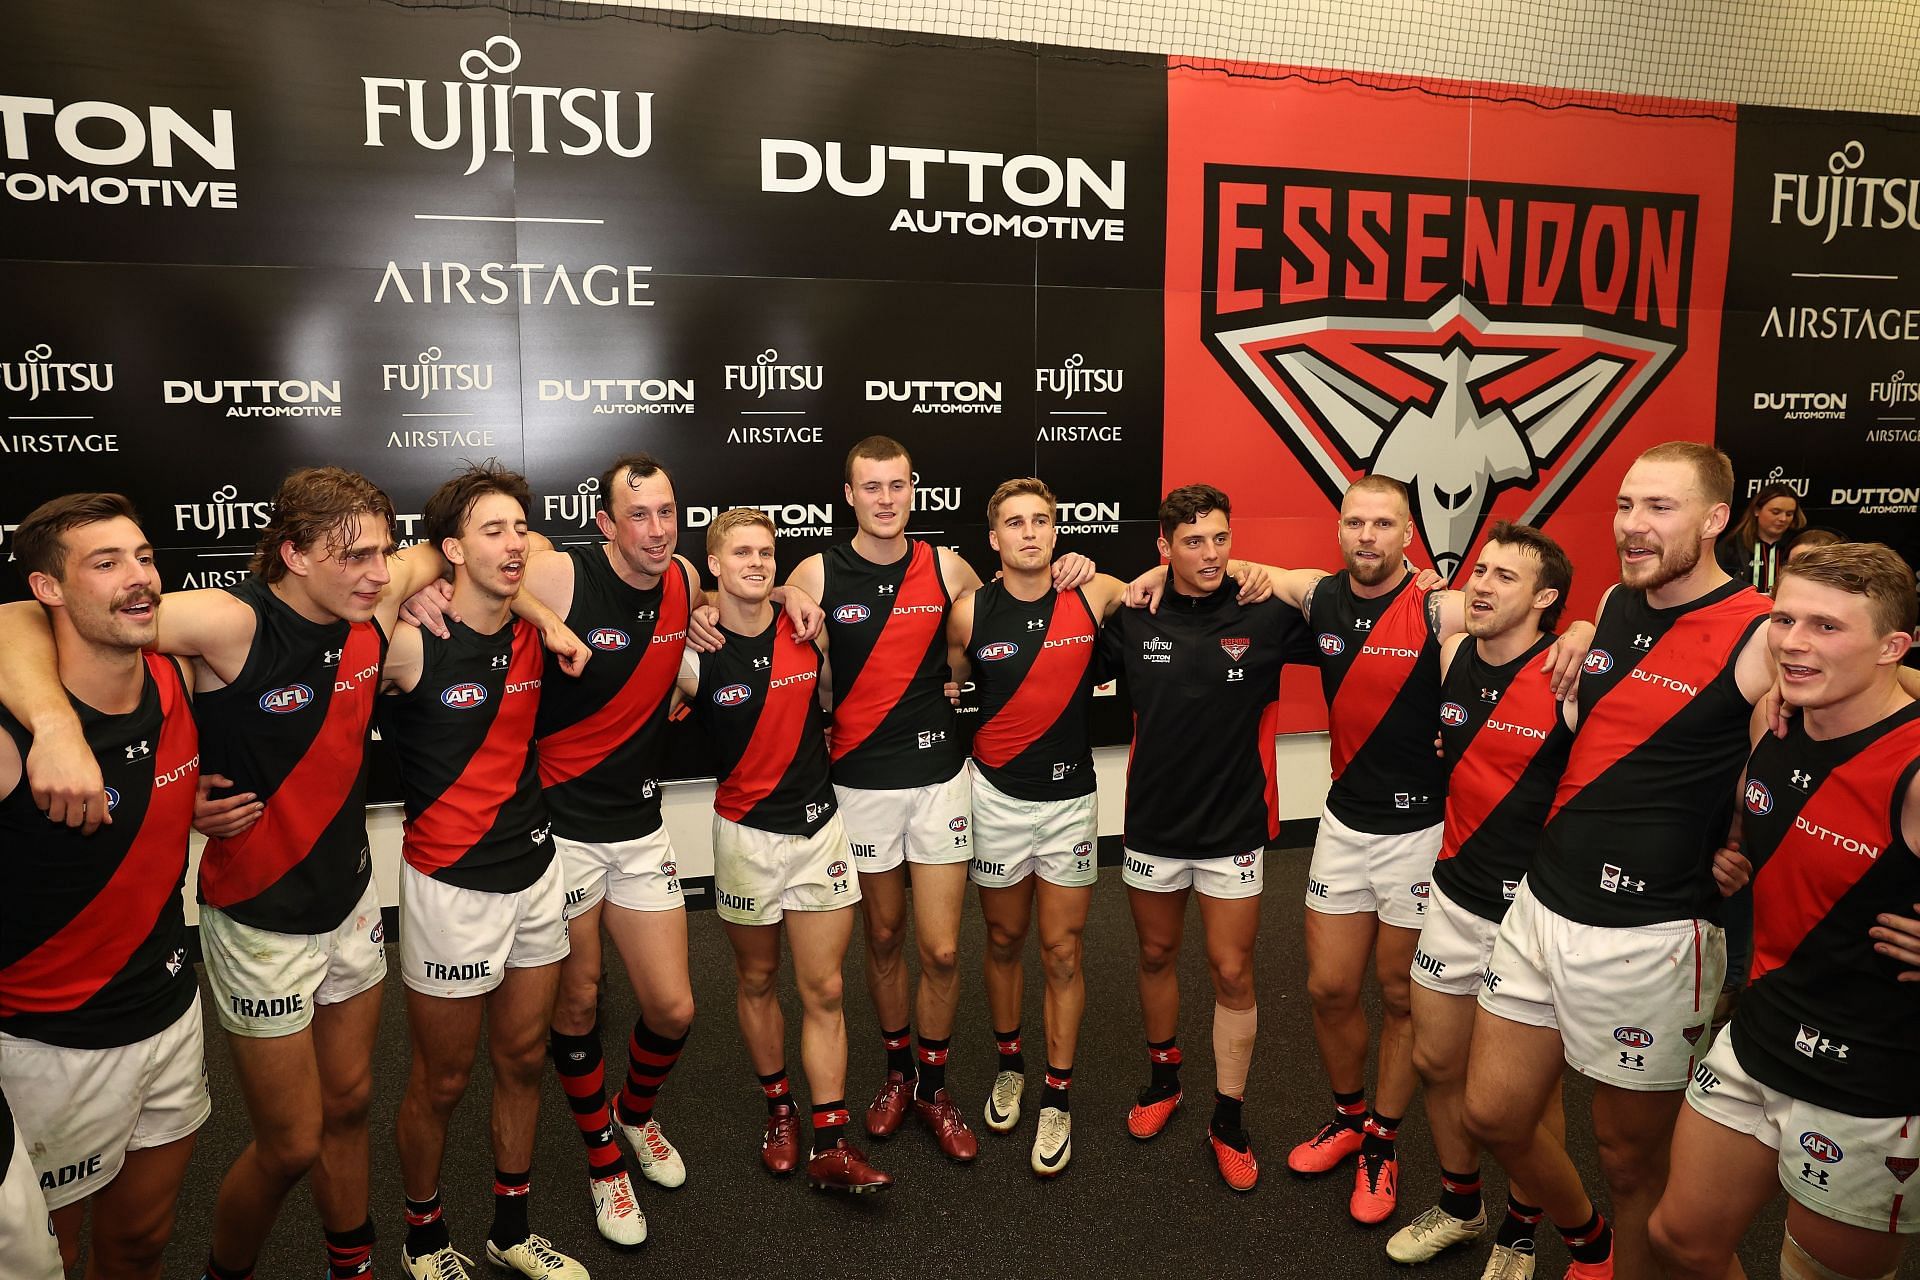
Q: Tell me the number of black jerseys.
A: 12